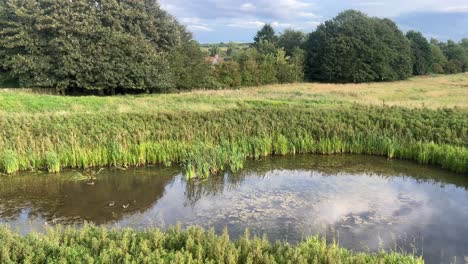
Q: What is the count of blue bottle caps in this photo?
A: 0